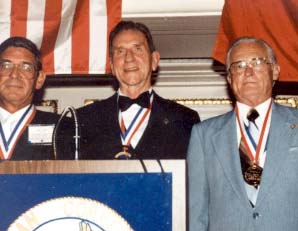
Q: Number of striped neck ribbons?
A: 3